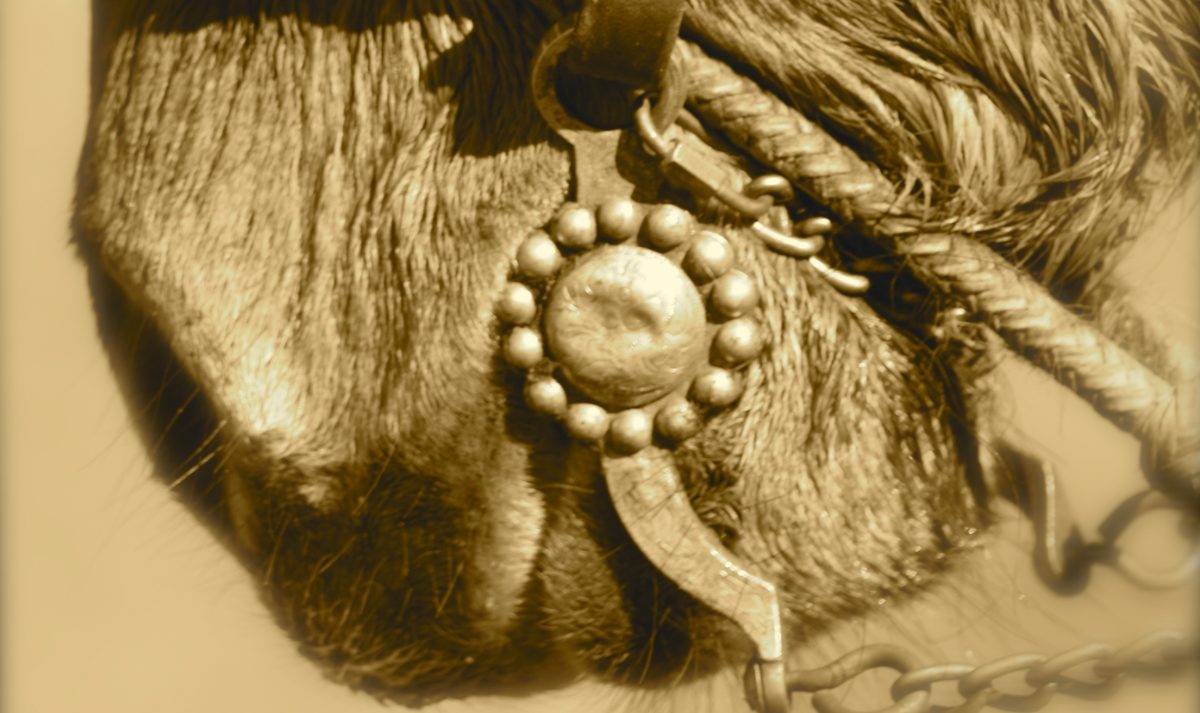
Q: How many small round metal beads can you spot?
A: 14